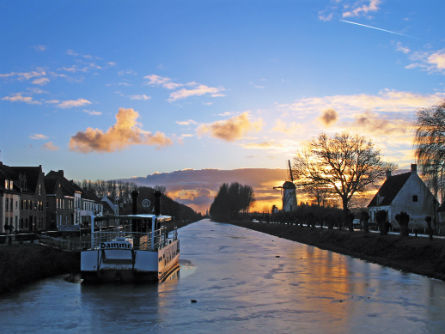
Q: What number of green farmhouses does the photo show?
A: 0